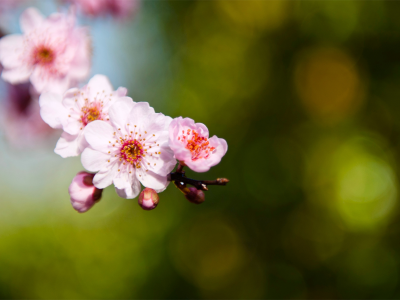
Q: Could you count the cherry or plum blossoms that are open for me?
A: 4